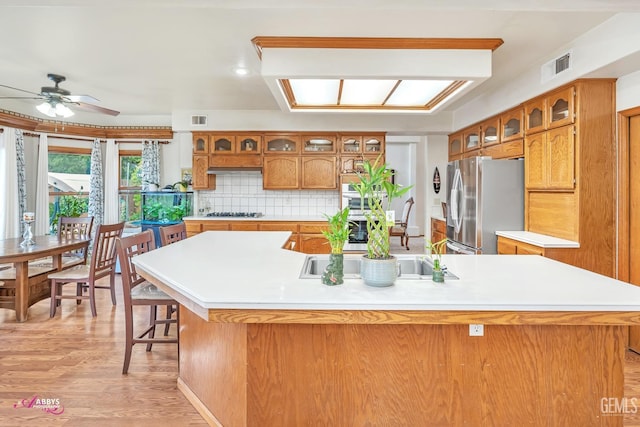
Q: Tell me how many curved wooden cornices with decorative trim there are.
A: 1